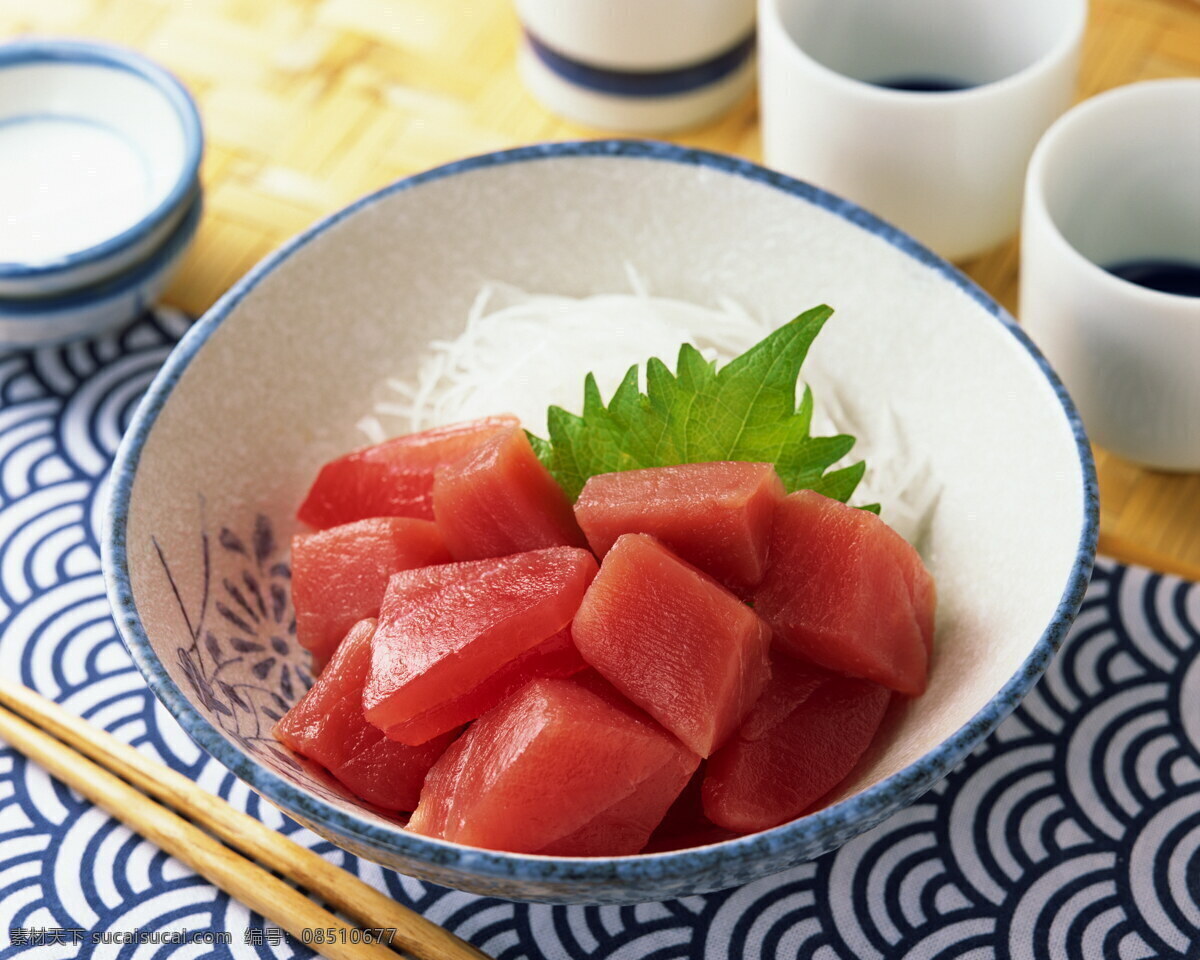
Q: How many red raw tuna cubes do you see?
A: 10